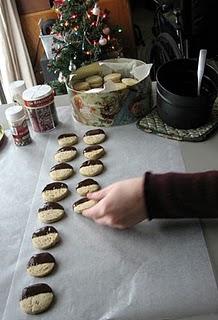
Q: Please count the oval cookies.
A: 13